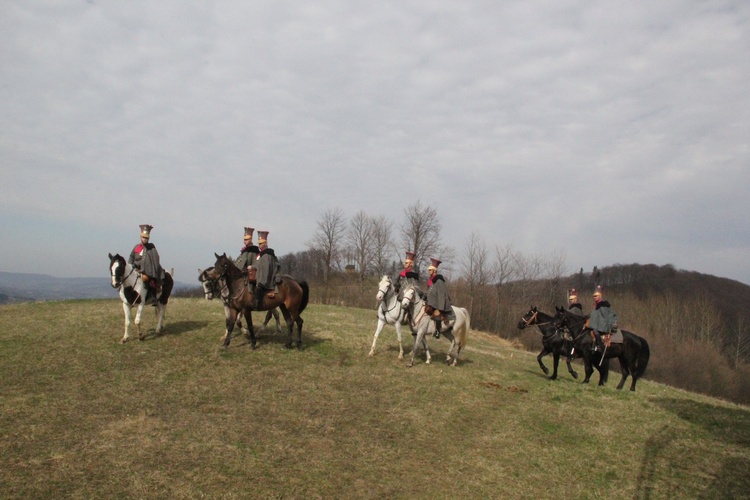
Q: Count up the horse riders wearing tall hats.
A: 7